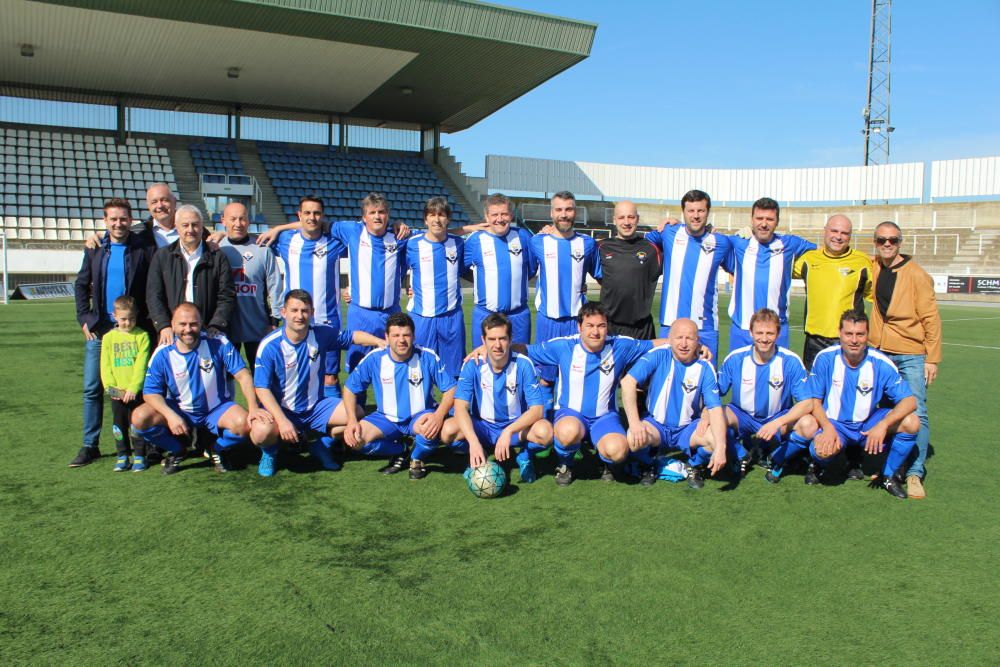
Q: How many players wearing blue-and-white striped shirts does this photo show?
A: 15